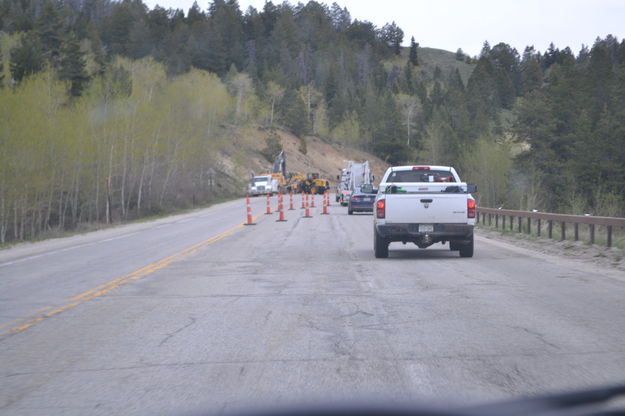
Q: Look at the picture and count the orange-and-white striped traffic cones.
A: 10